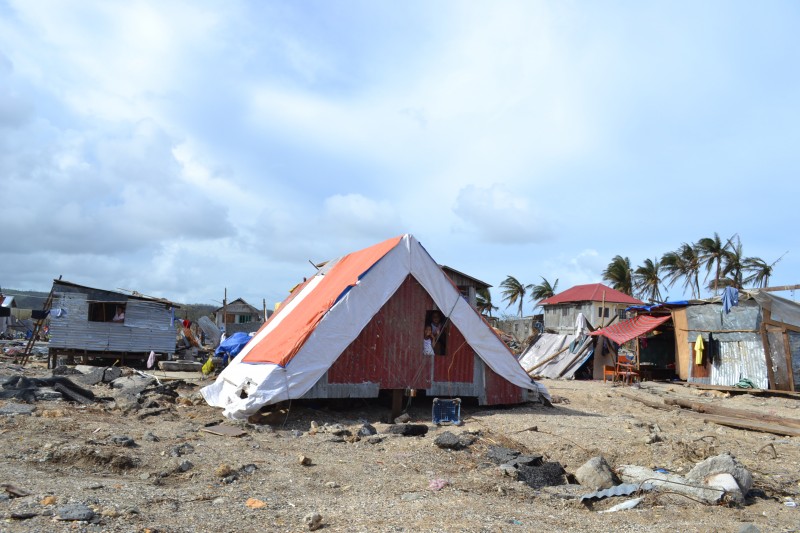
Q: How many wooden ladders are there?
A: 1